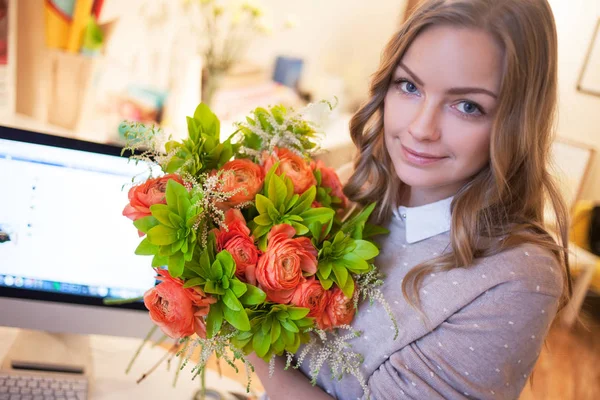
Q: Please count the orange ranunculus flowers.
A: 9